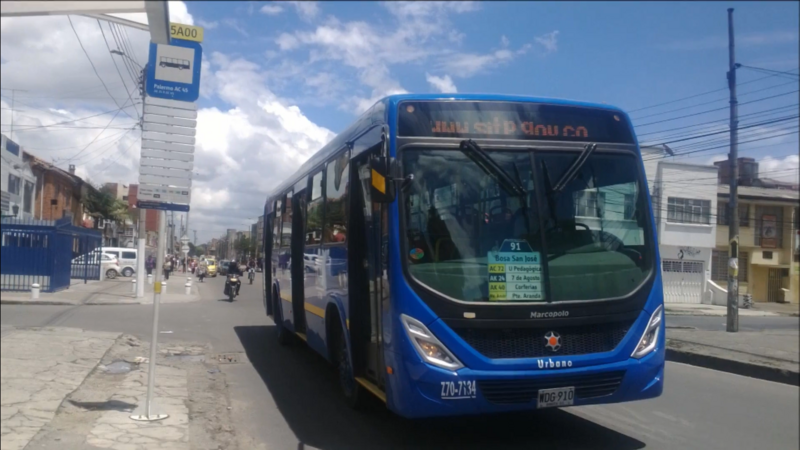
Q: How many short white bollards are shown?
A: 6